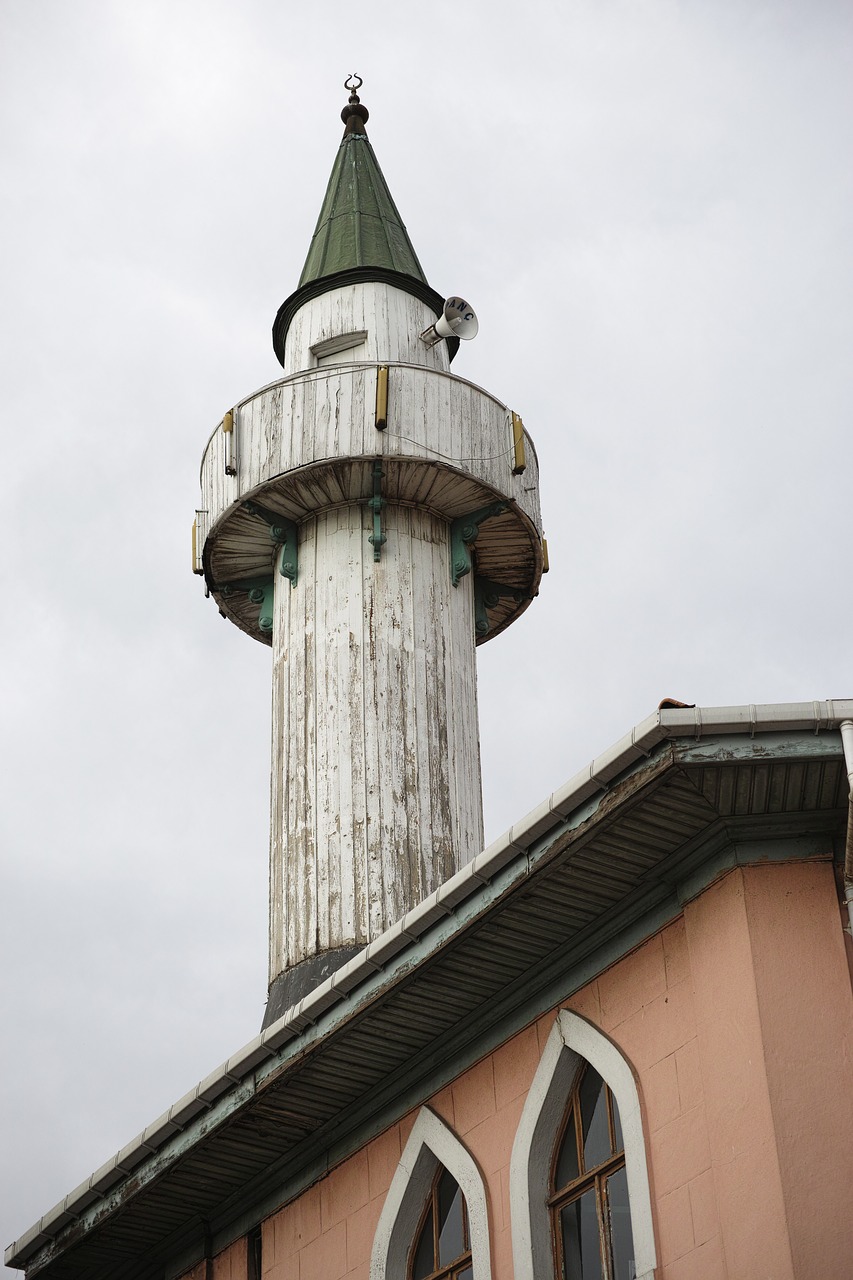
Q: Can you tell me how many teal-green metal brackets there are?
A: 5